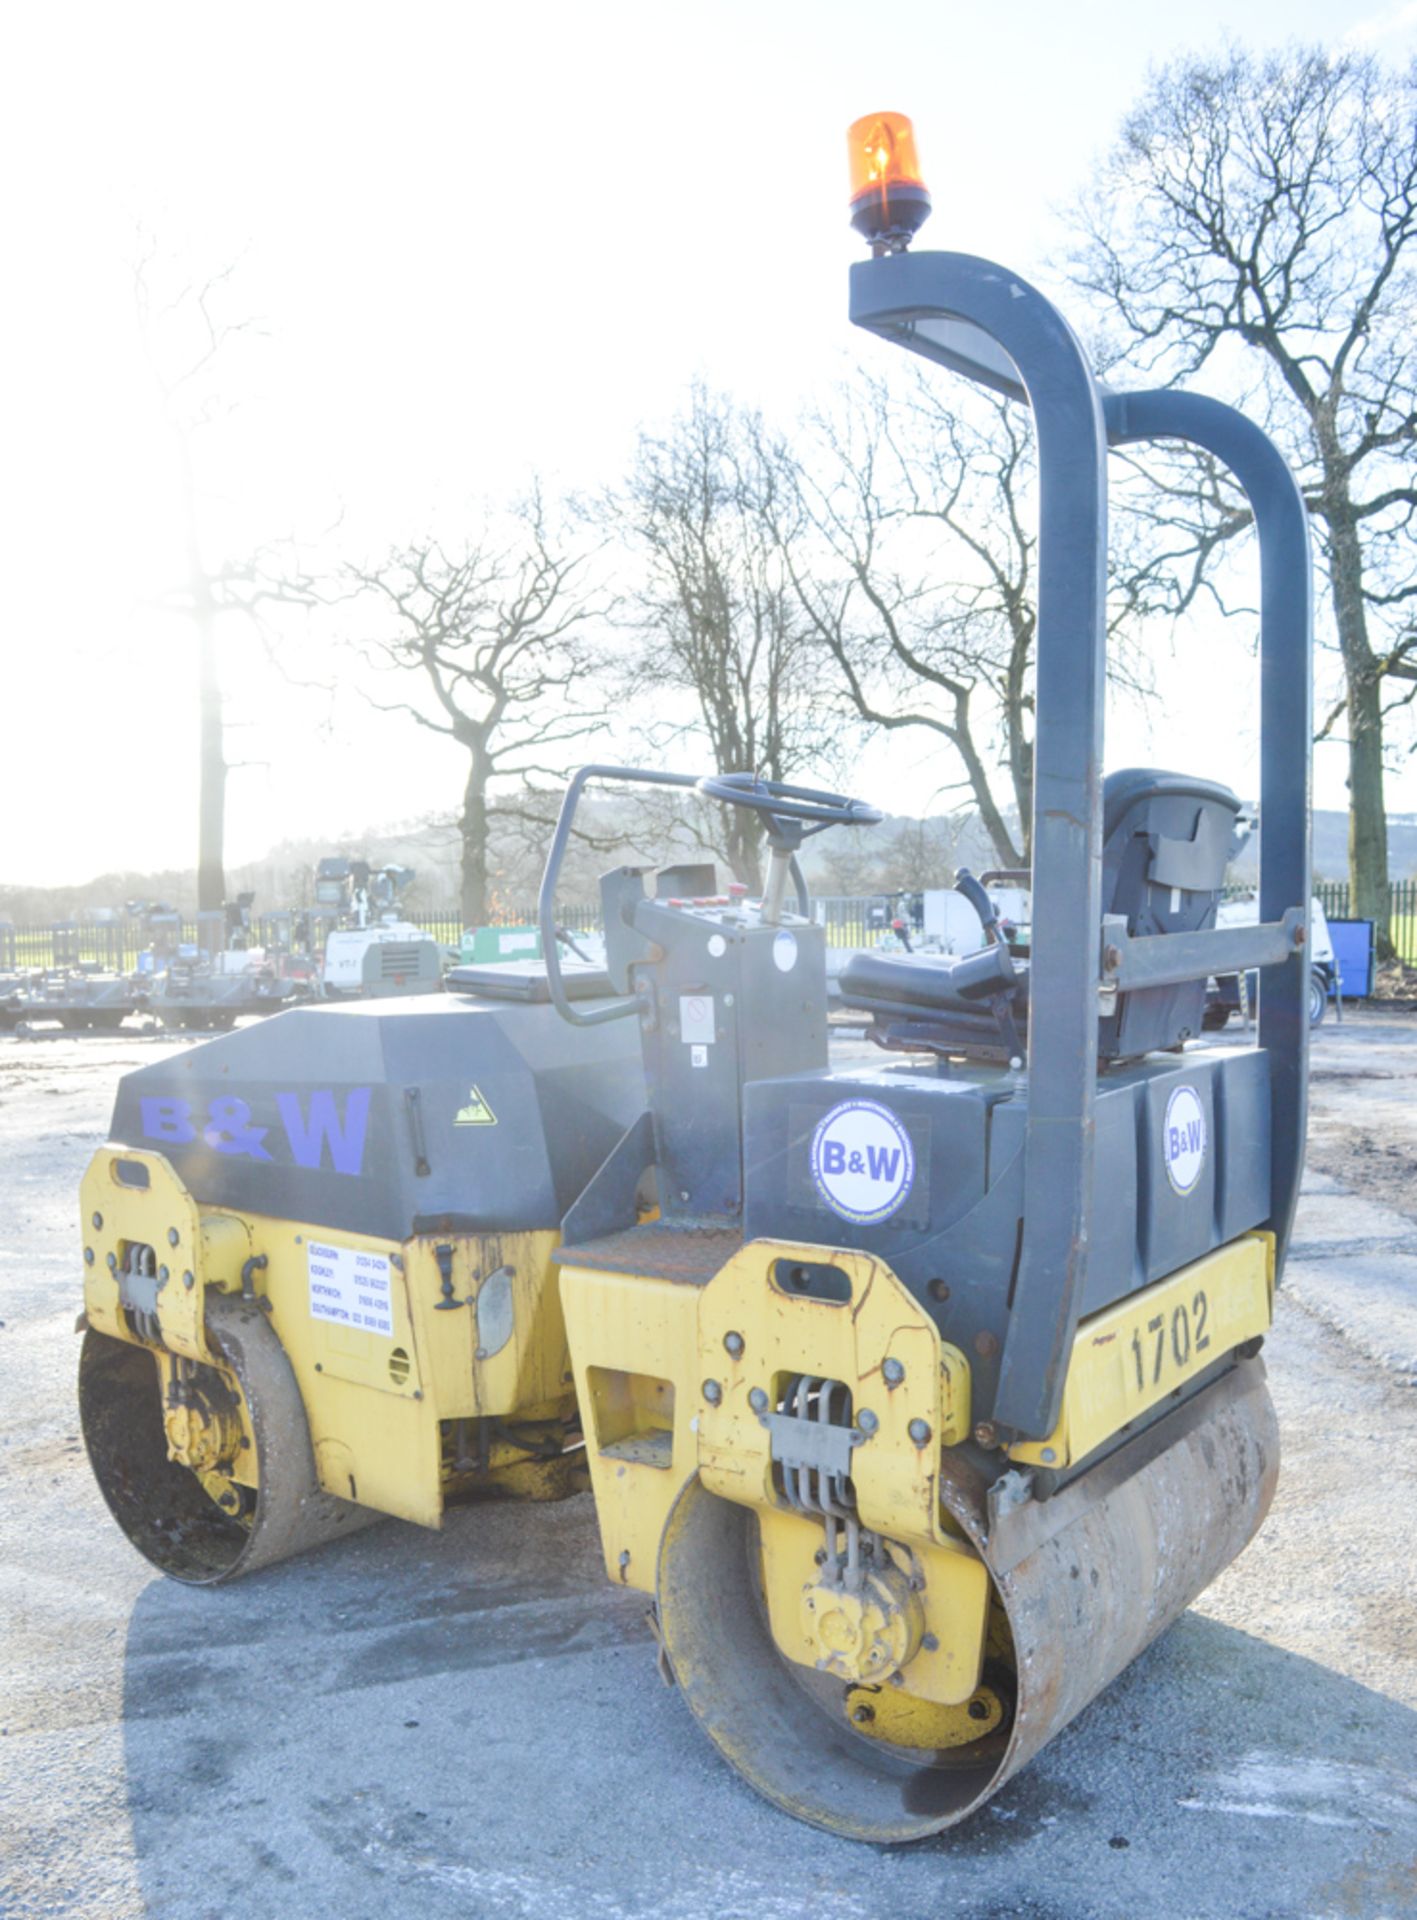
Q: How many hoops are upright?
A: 2